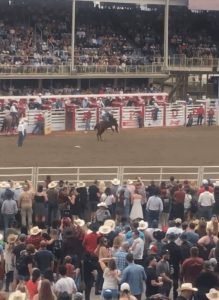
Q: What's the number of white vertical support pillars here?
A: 2